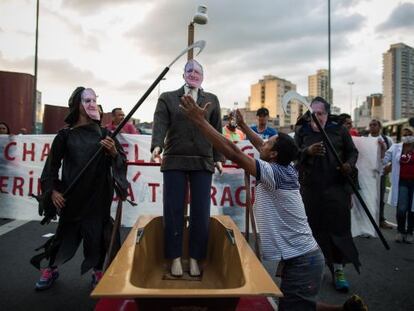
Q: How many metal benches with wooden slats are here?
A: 0